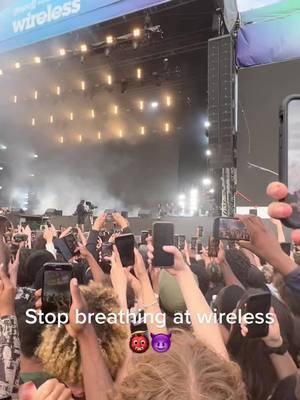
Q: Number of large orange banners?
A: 0